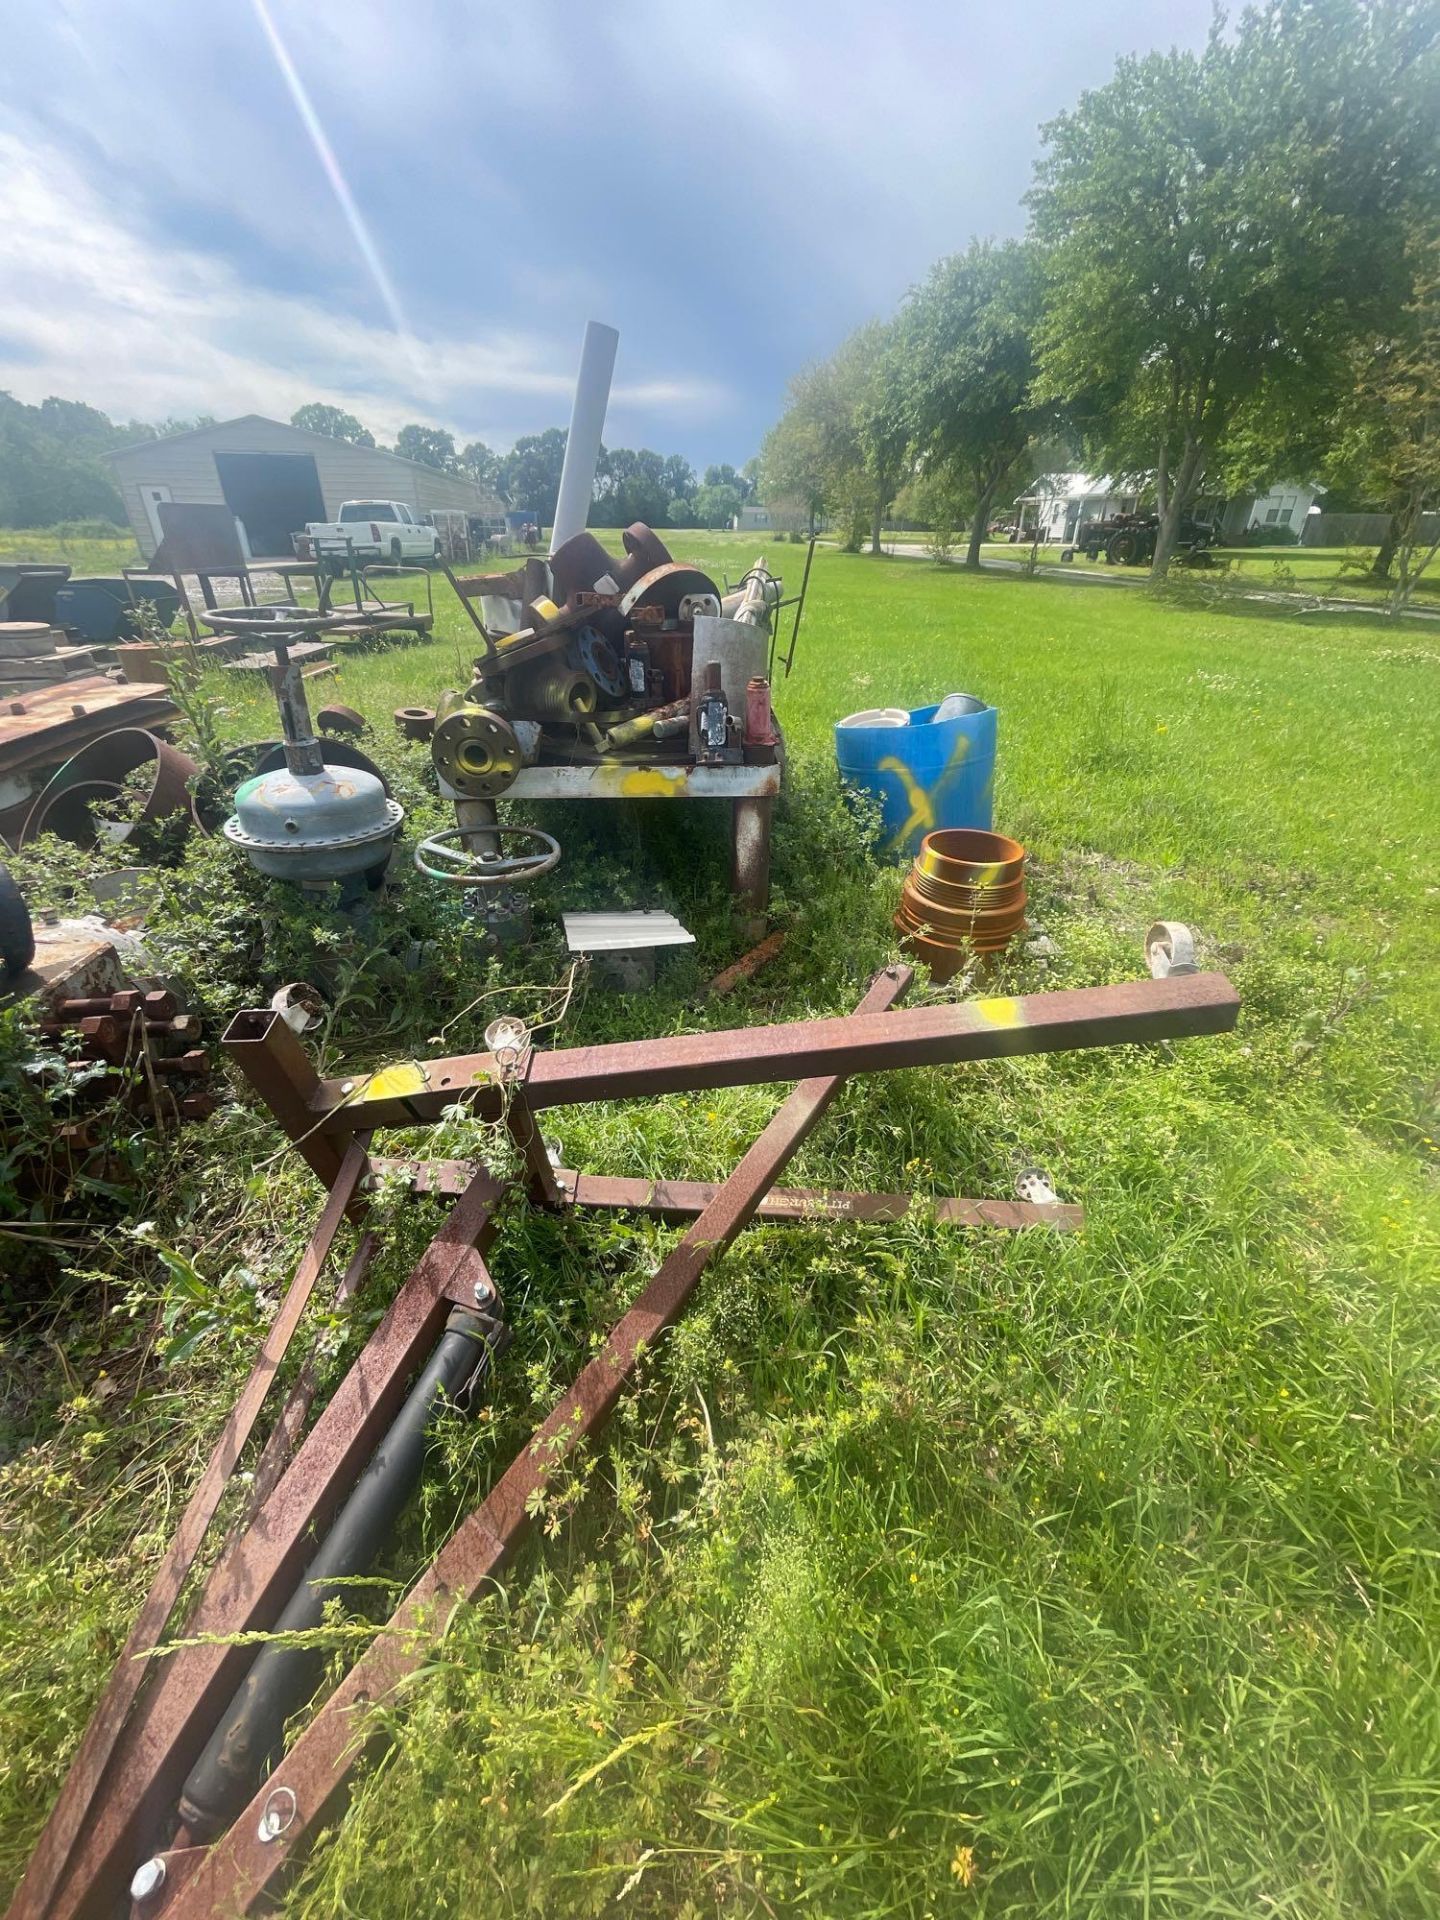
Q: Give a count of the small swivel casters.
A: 5